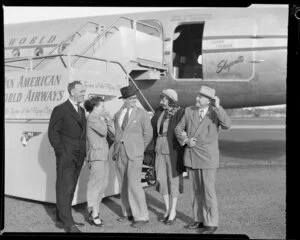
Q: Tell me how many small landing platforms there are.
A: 1